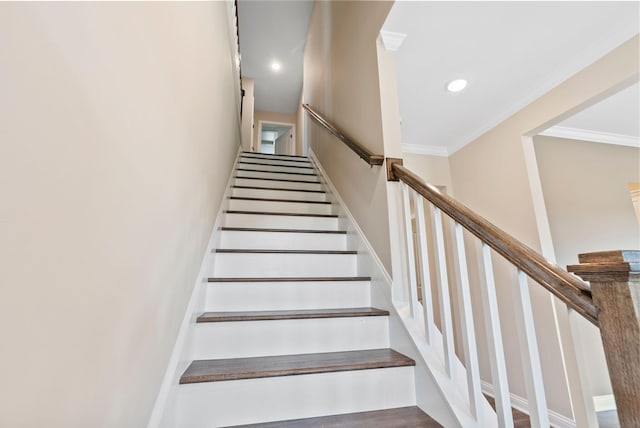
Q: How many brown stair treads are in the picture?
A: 14